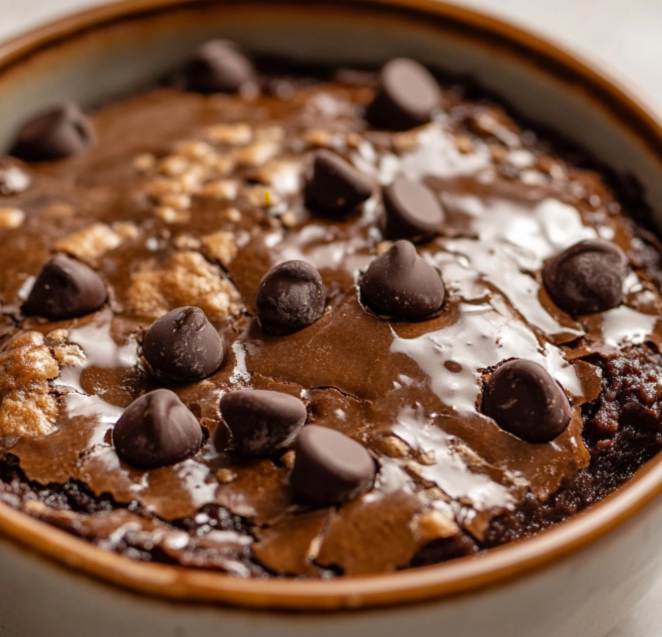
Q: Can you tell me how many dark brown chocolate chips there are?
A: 14